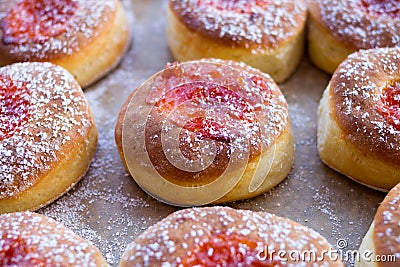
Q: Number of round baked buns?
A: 9